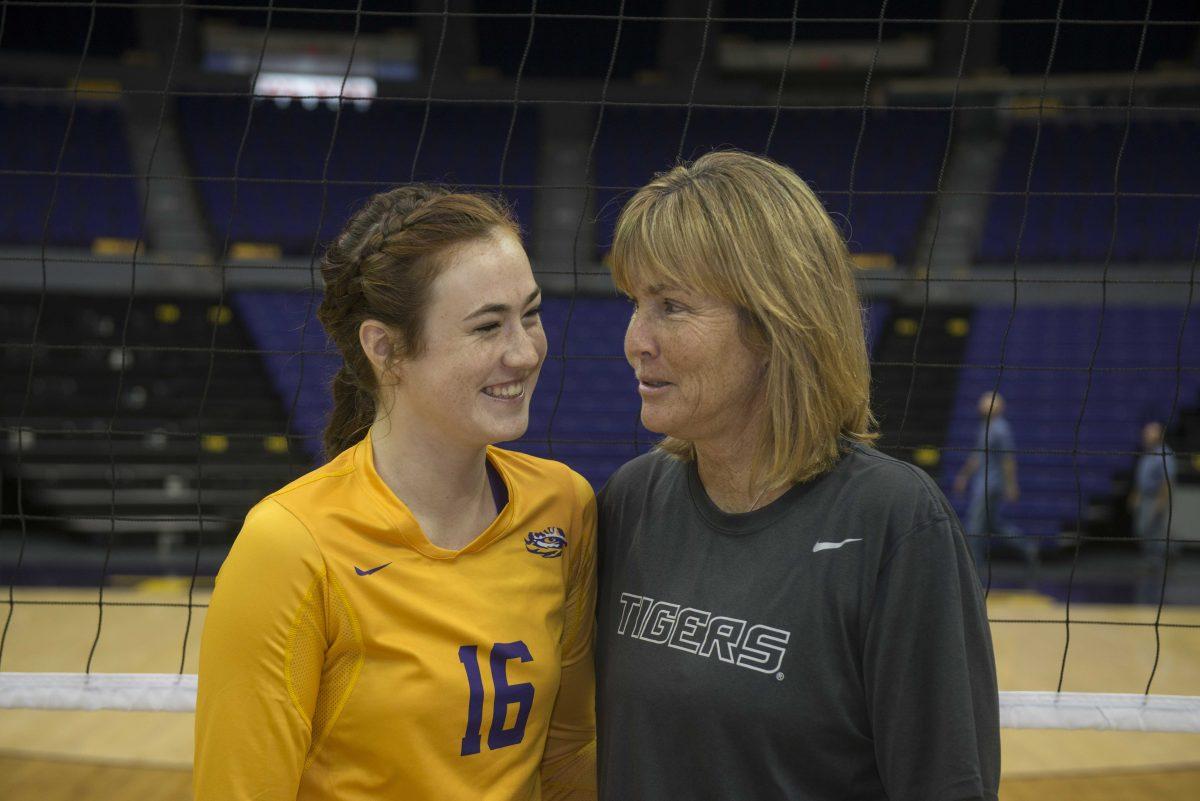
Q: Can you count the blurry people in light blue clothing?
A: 2